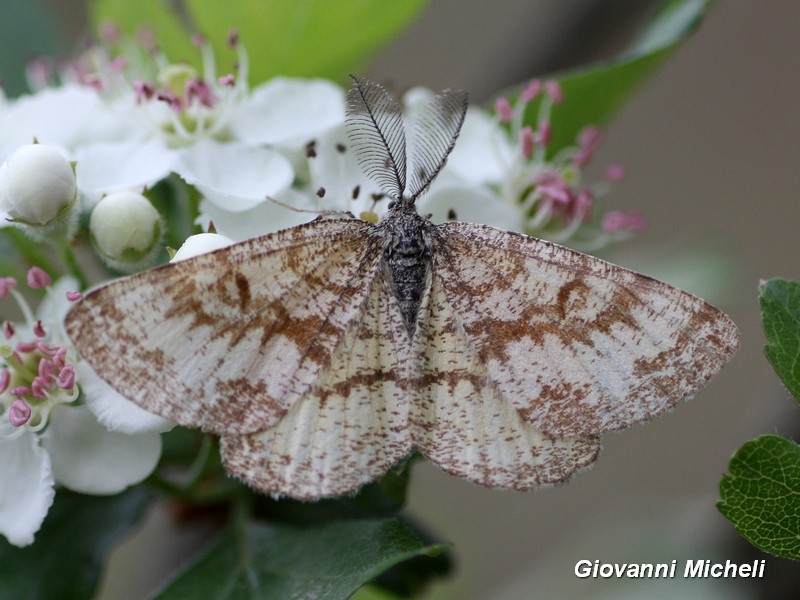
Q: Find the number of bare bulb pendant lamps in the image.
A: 0